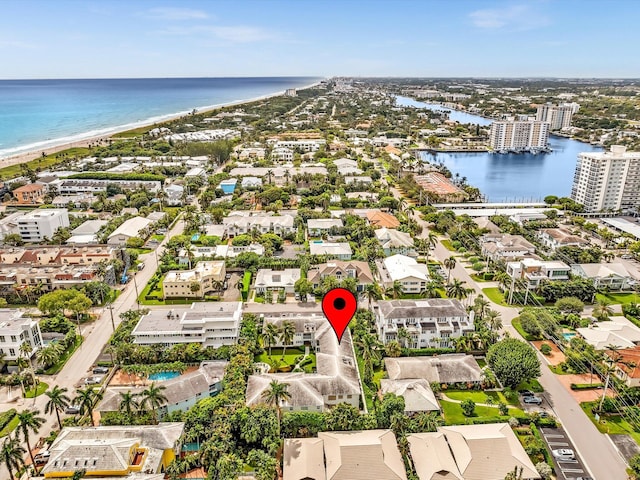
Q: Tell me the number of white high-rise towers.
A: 3